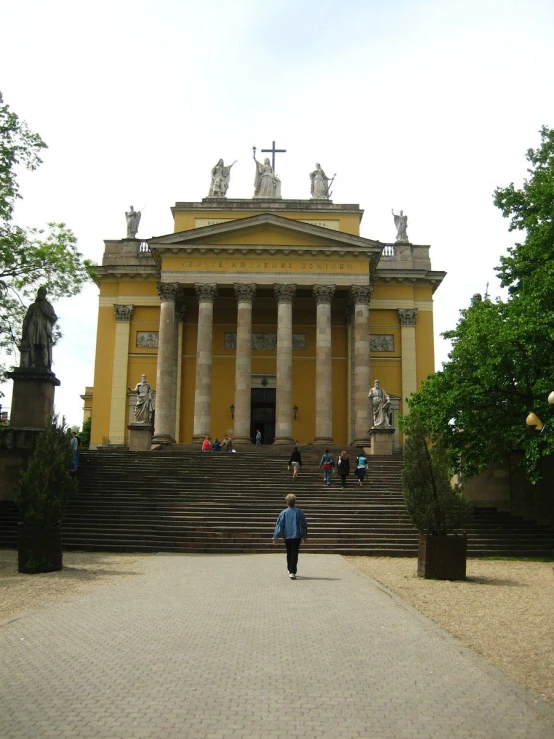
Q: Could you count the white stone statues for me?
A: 7